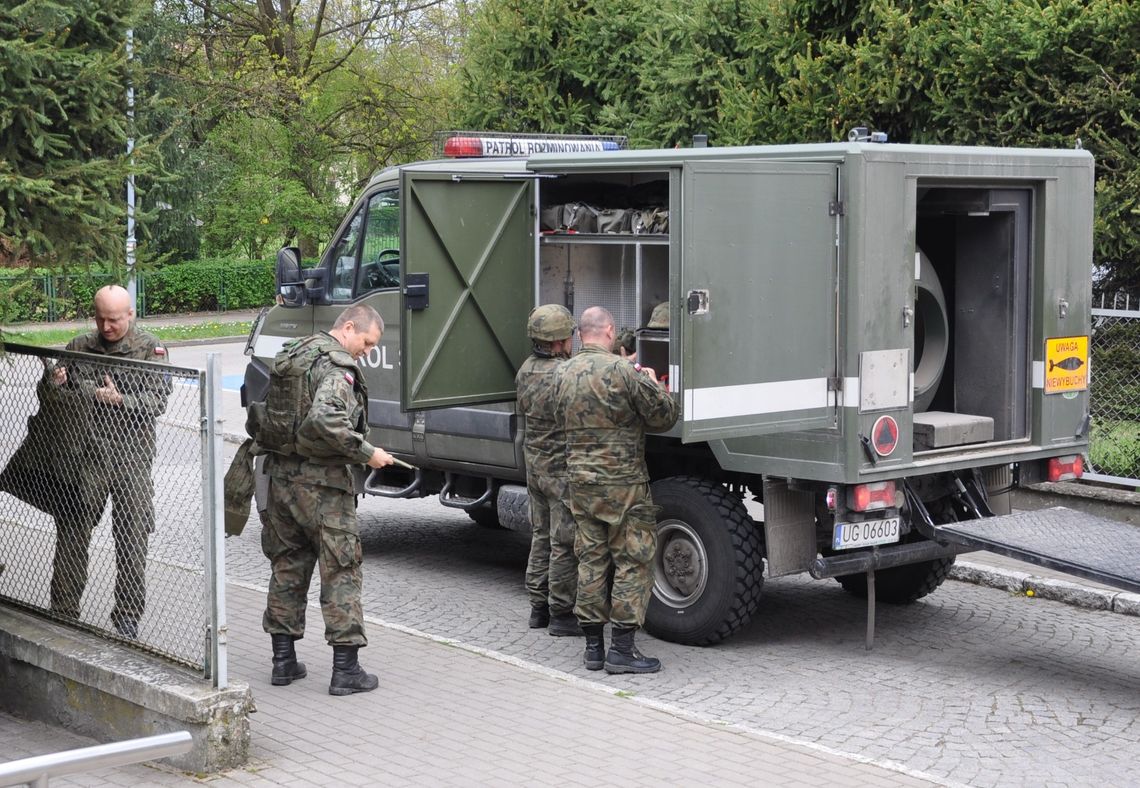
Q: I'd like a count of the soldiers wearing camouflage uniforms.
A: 4